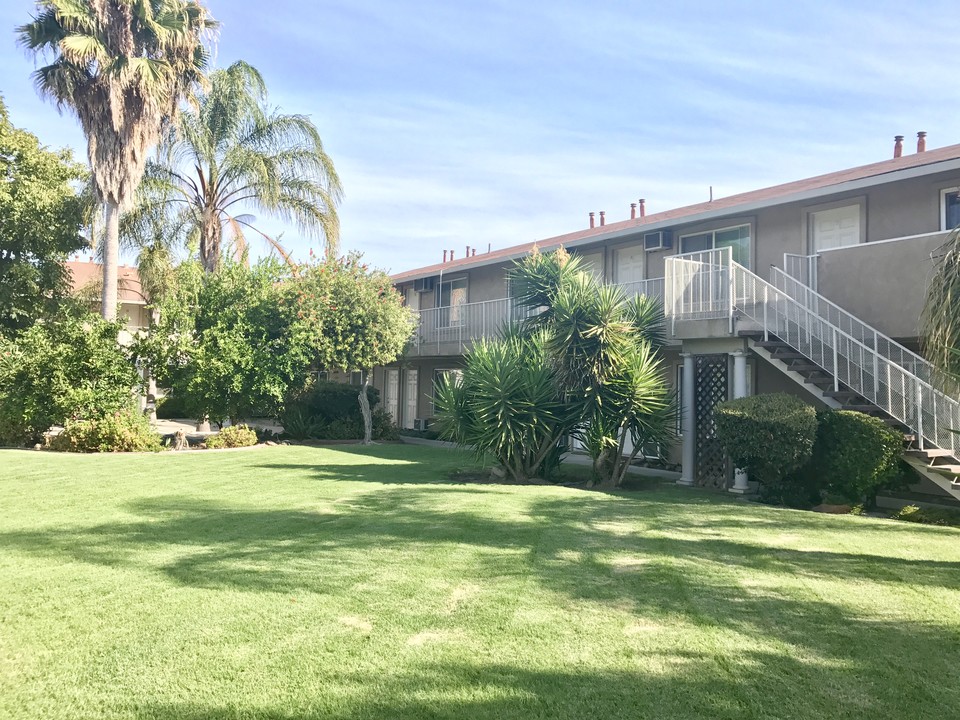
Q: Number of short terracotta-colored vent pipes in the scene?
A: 10